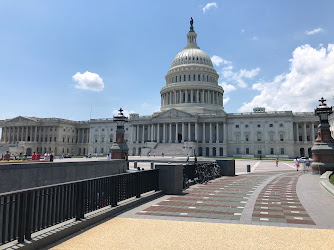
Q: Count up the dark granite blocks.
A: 2